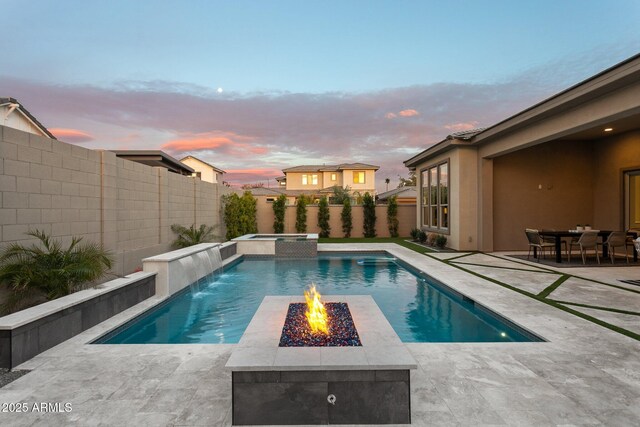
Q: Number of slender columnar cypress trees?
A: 6